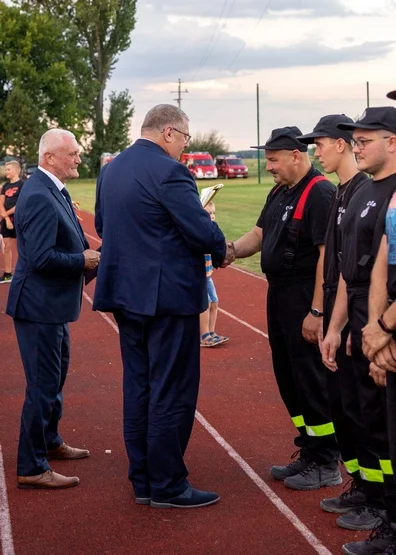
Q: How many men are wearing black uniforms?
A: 3